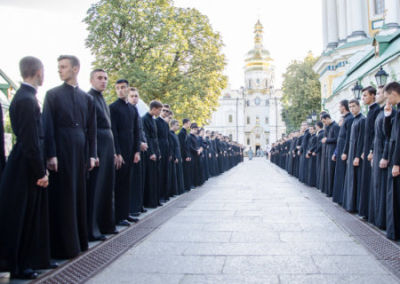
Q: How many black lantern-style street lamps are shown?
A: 4